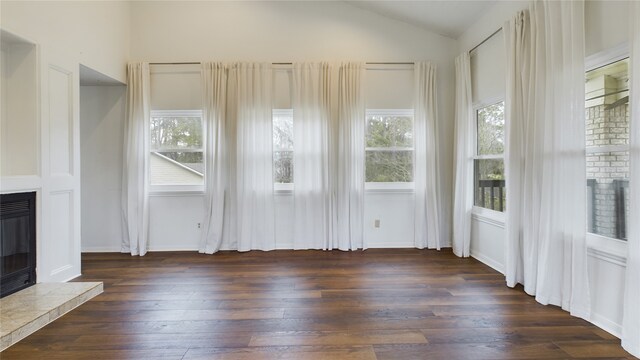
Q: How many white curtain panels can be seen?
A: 10